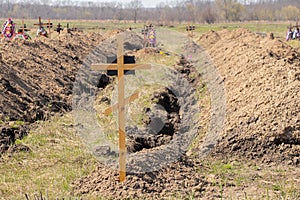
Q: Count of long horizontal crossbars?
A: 1